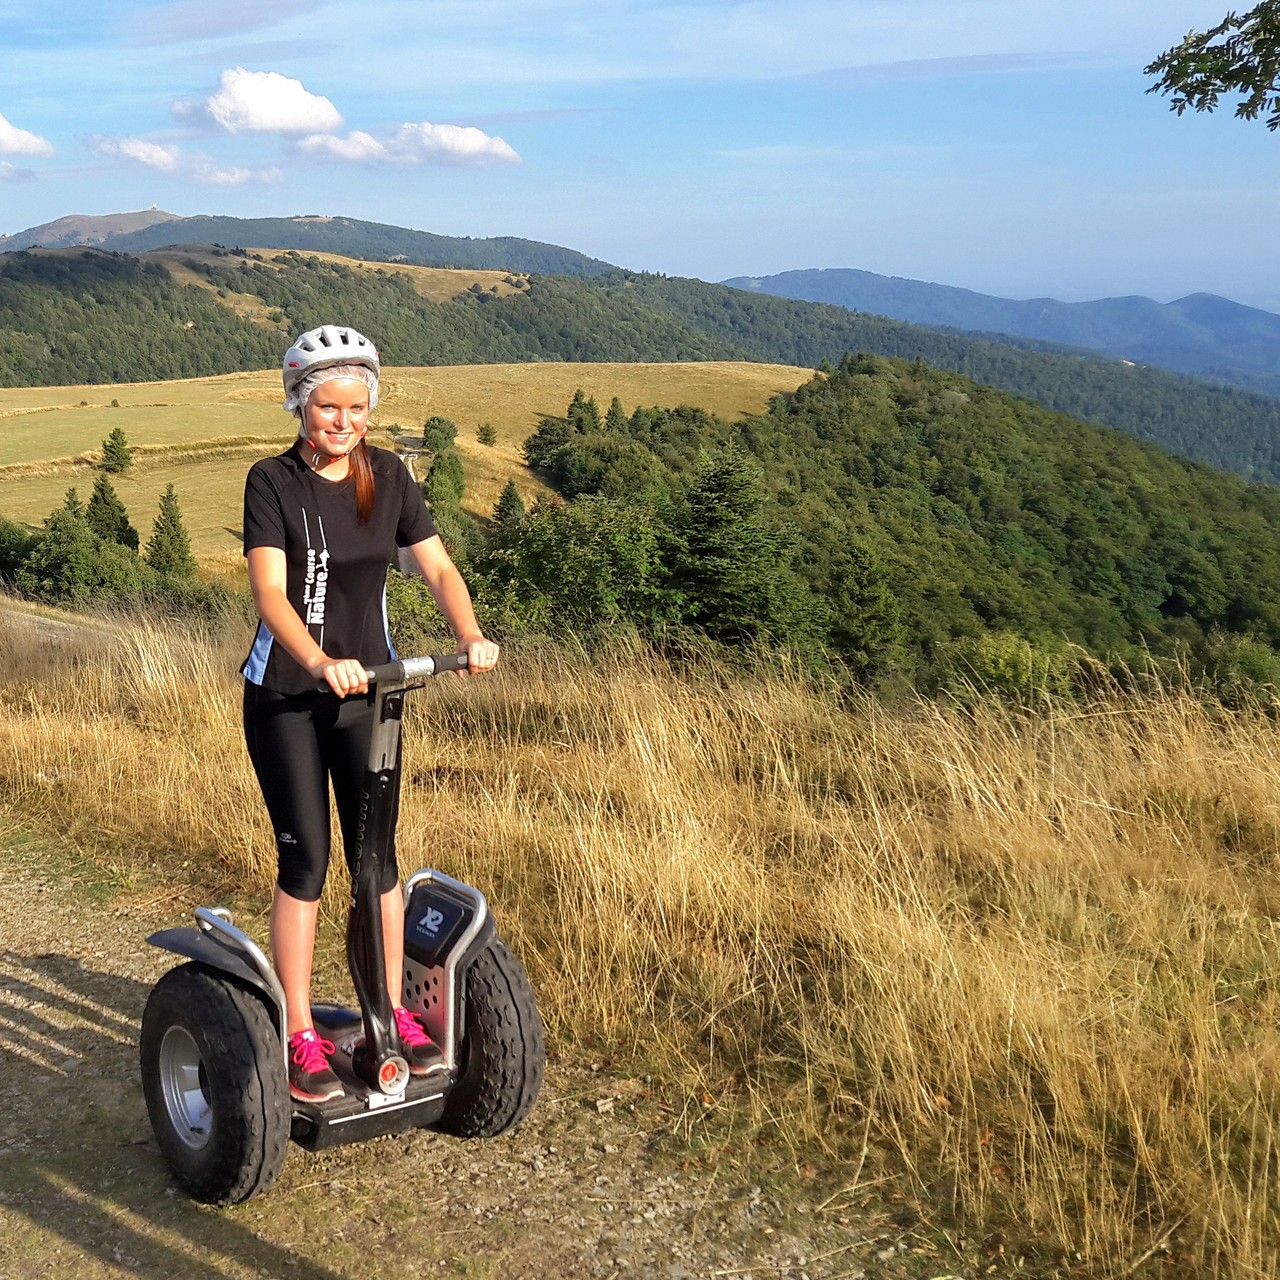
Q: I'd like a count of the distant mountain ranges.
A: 2